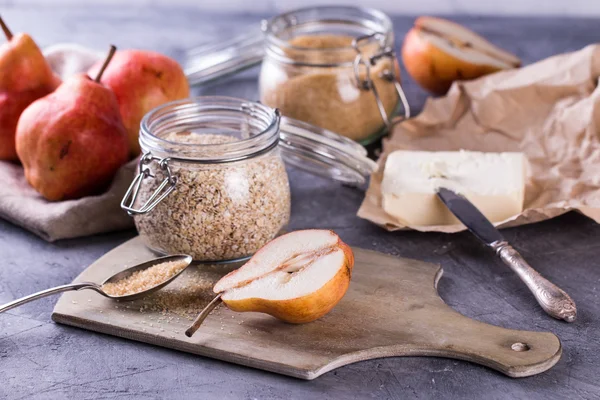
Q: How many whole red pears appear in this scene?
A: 3